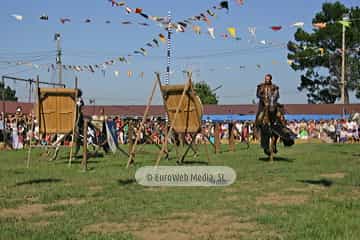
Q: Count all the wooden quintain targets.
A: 2